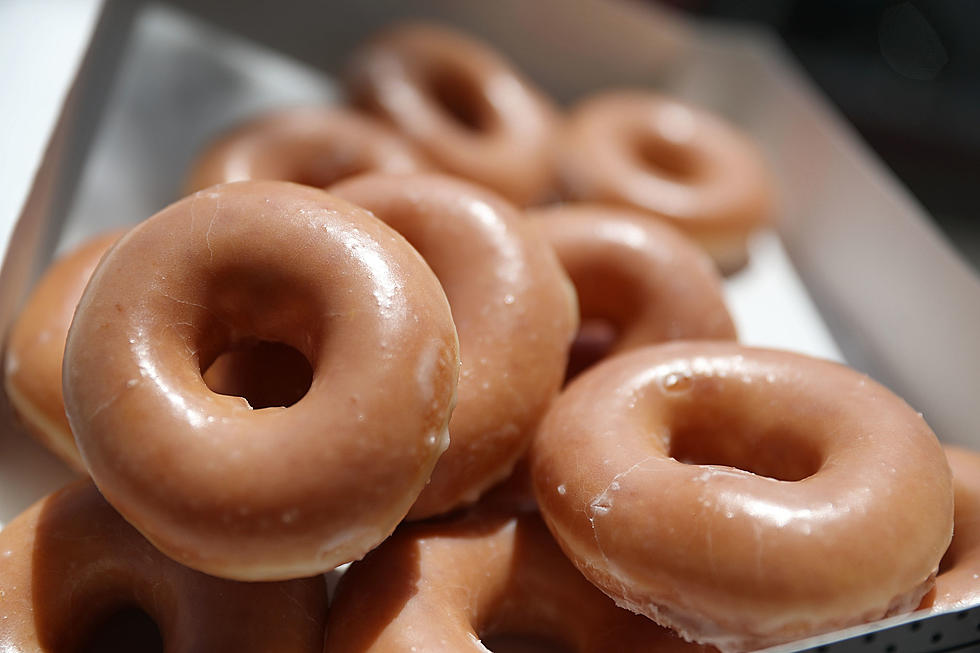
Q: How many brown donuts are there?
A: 11